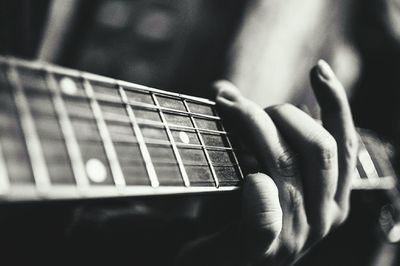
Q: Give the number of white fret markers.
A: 3